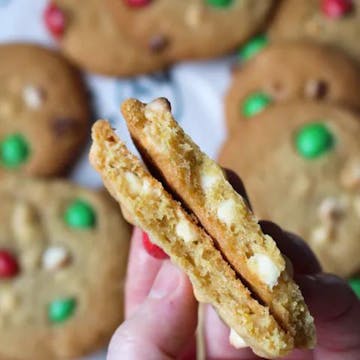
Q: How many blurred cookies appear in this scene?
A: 6